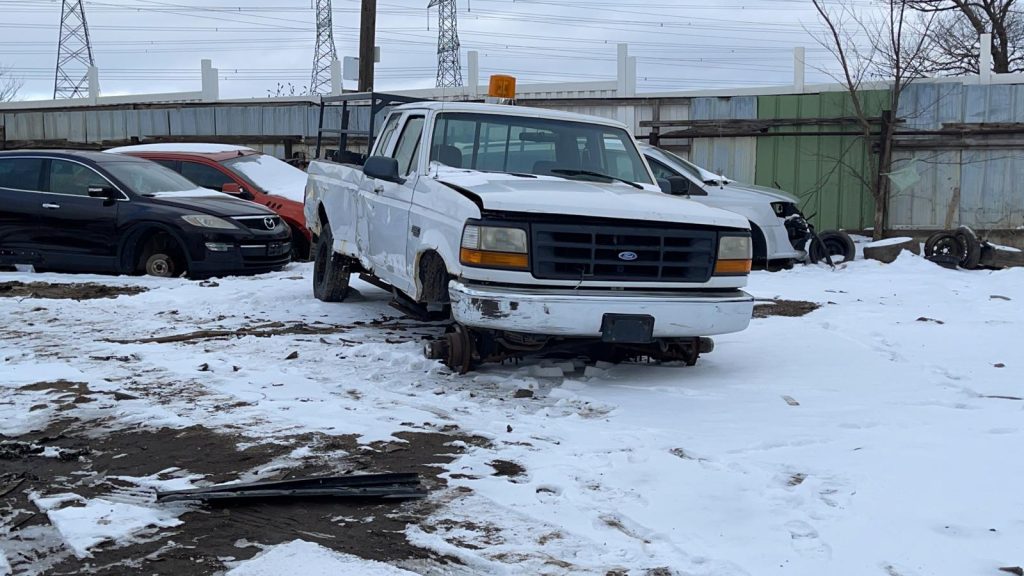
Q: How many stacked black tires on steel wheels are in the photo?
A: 2